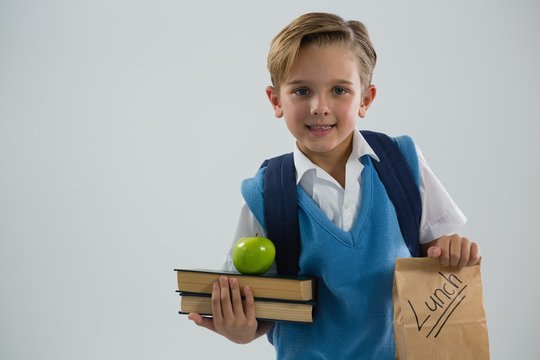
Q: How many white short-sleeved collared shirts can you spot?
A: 1